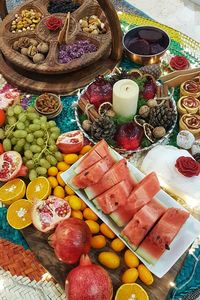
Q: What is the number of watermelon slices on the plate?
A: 7